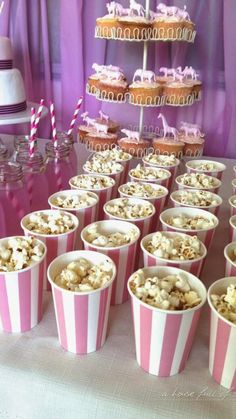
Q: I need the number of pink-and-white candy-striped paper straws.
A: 4